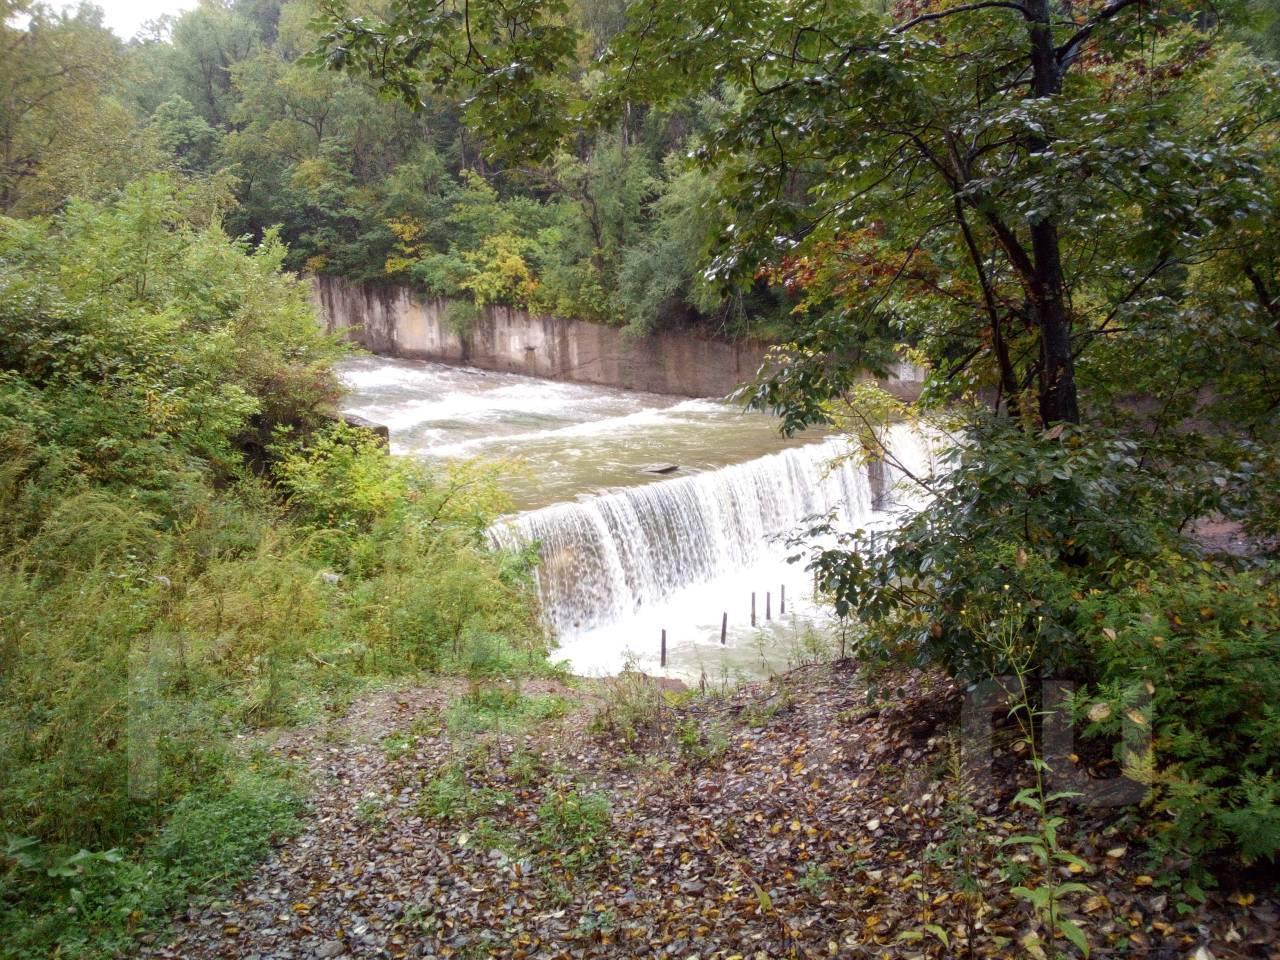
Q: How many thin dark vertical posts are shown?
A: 5